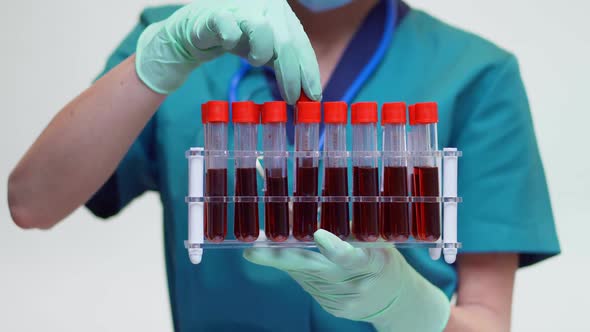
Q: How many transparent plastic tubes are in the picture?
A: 8